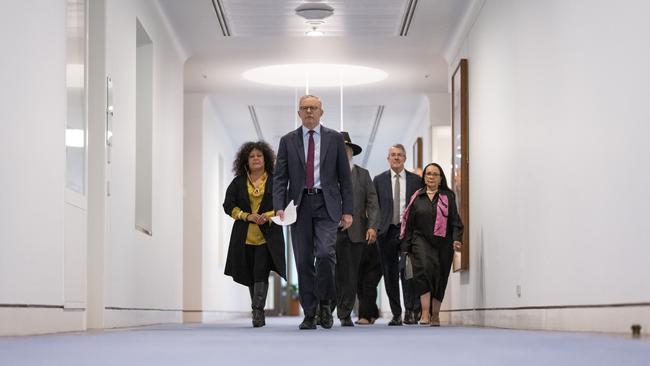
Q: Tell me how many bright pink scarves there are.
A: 1